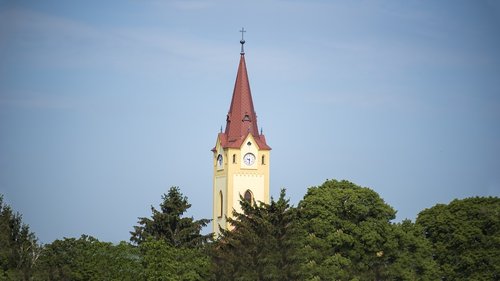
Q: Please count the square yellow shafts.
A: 1